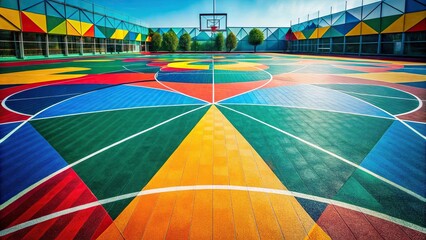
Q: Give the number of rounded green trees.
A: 6